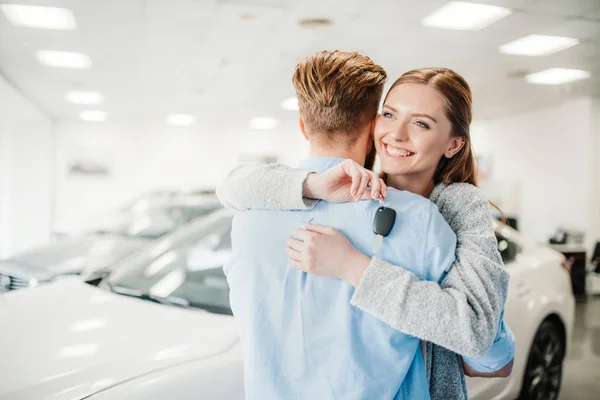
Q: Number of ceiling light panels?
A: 10